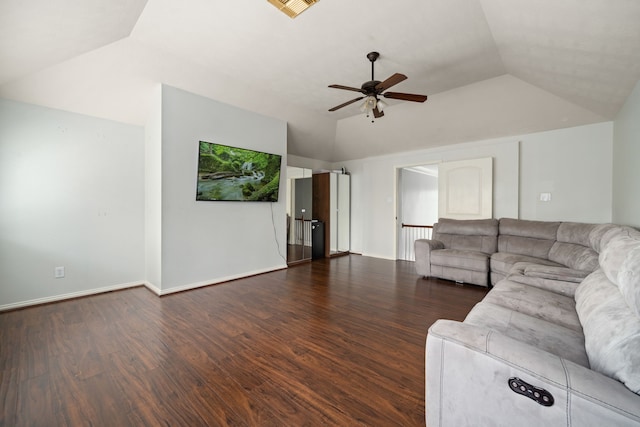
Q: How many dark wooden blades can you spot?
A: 5